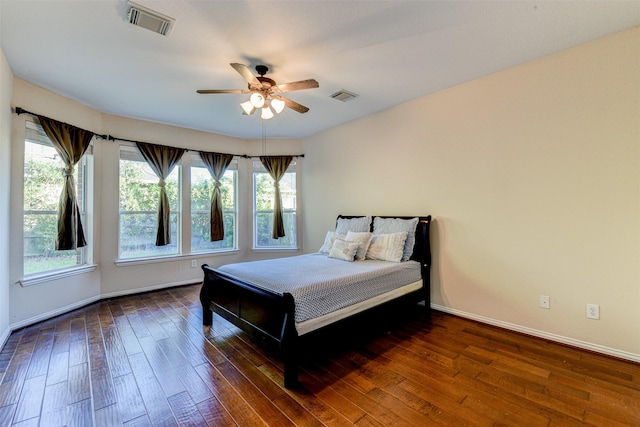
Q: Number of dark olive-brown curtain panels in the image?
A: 4